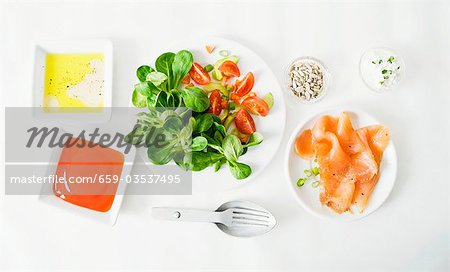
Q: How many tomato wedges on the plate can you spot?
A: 6